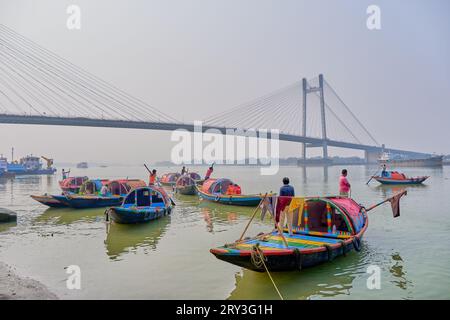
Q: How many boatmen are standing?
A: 7